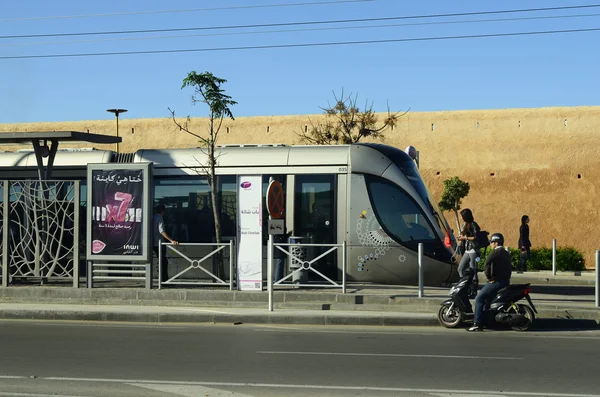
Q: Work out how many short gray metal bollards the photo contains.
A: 3